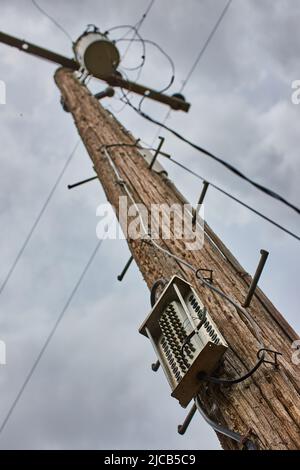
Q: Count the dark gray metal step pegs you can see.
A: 7